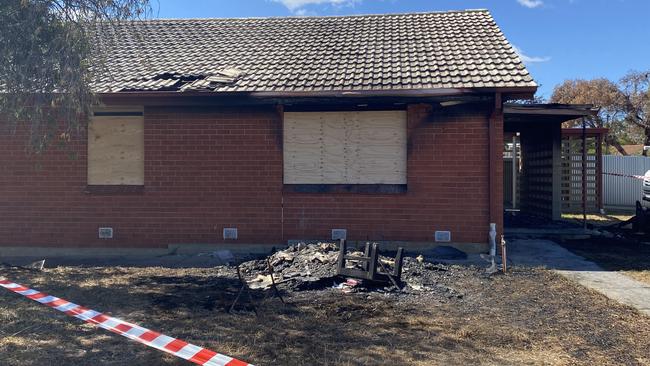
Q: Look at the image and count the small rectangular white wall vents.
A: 4